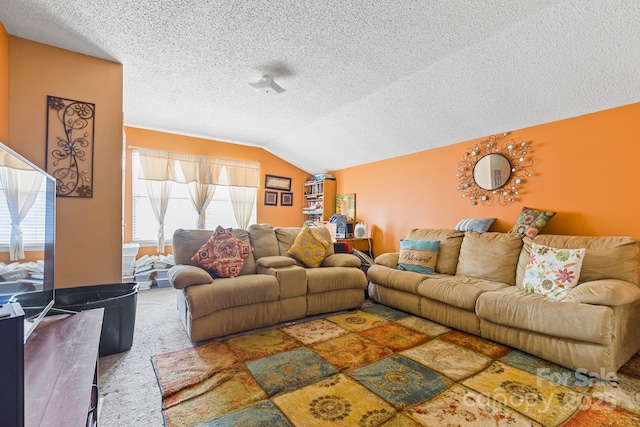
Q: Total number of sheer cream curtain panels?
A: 3